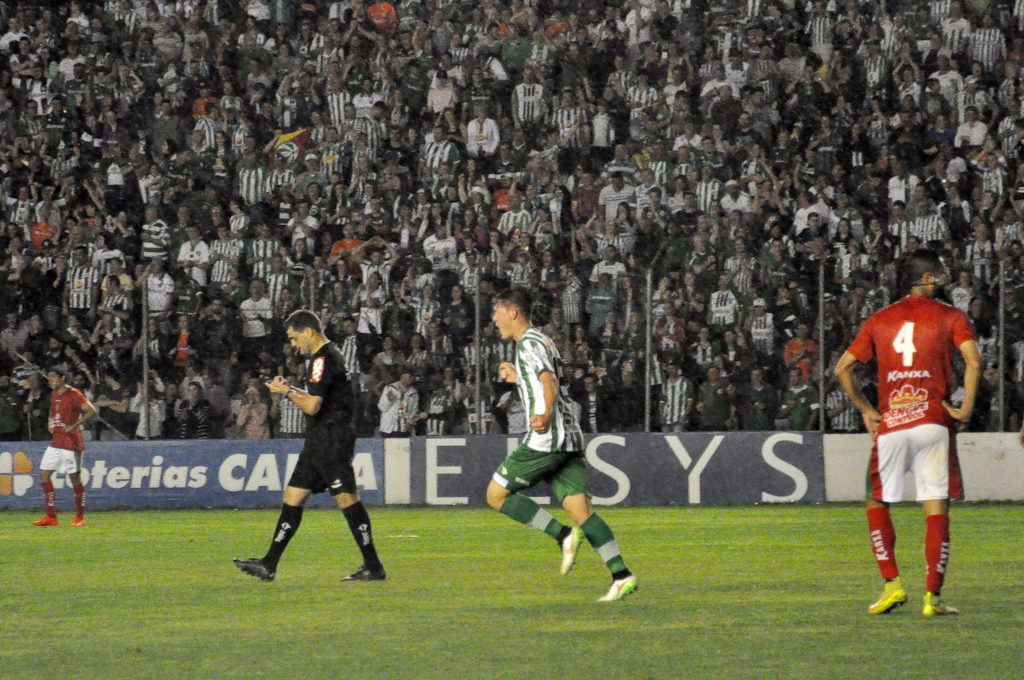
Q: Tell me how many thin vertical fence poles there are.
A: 6